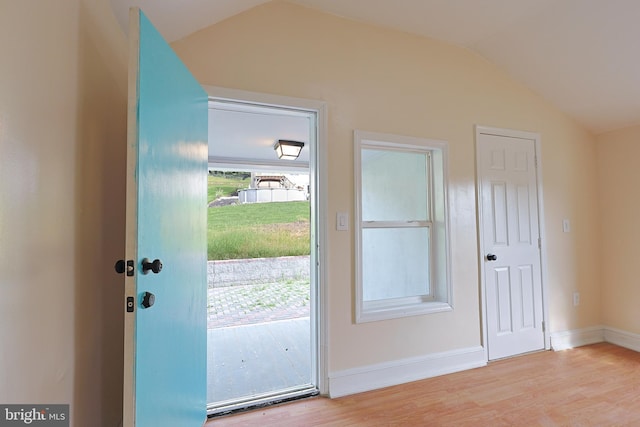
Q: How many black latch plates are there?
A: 2